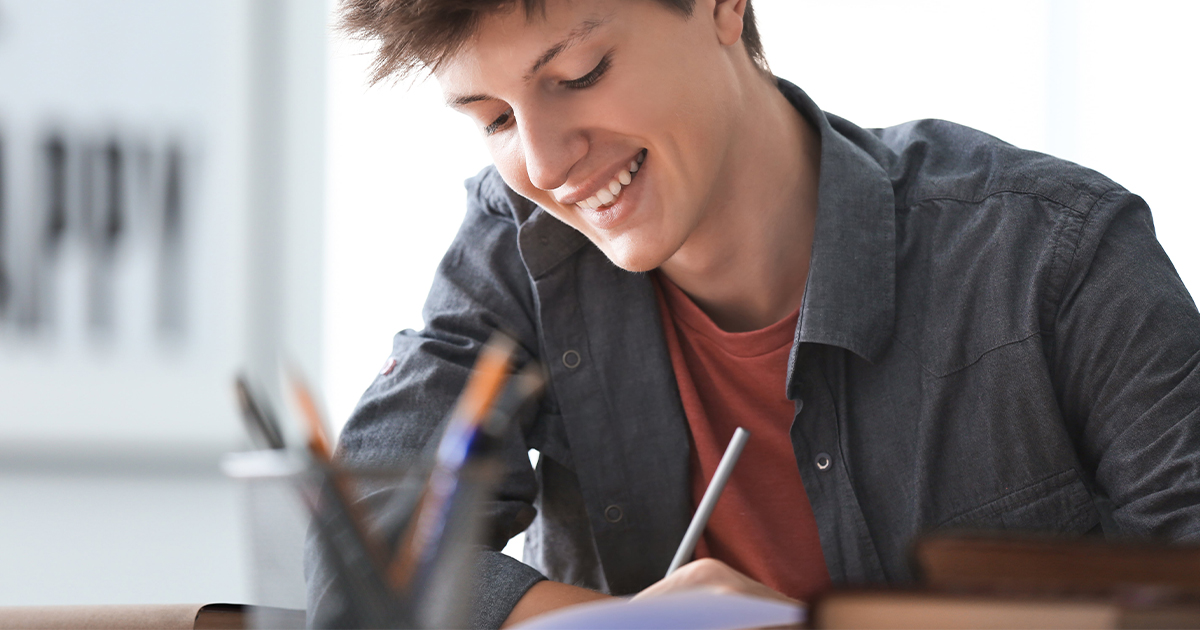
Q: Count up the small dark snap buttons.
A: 3